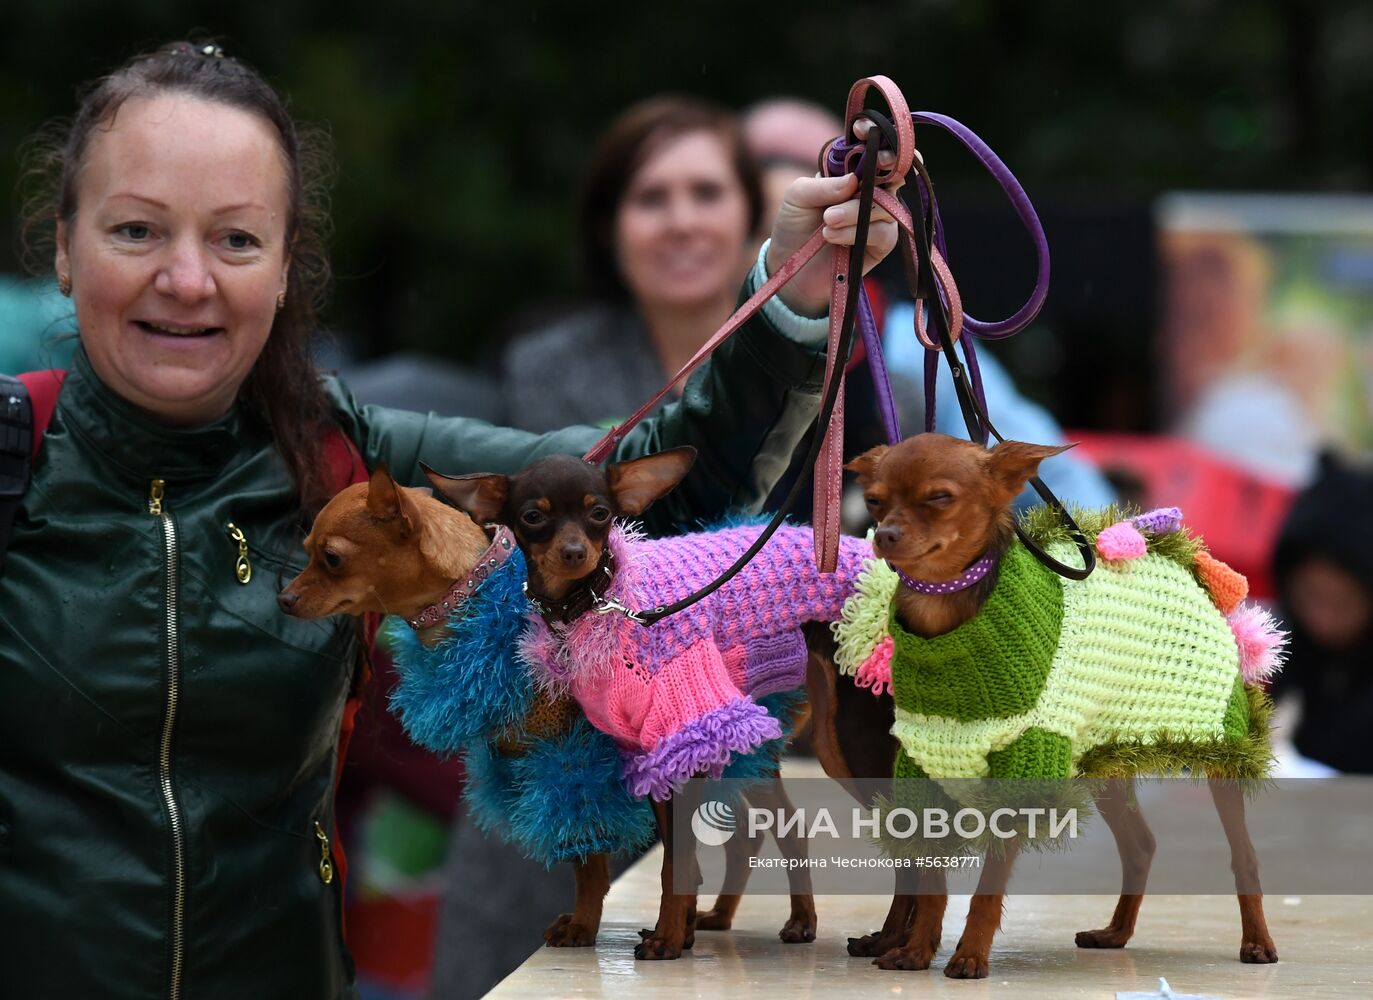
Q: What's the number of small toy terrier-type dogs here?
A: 3